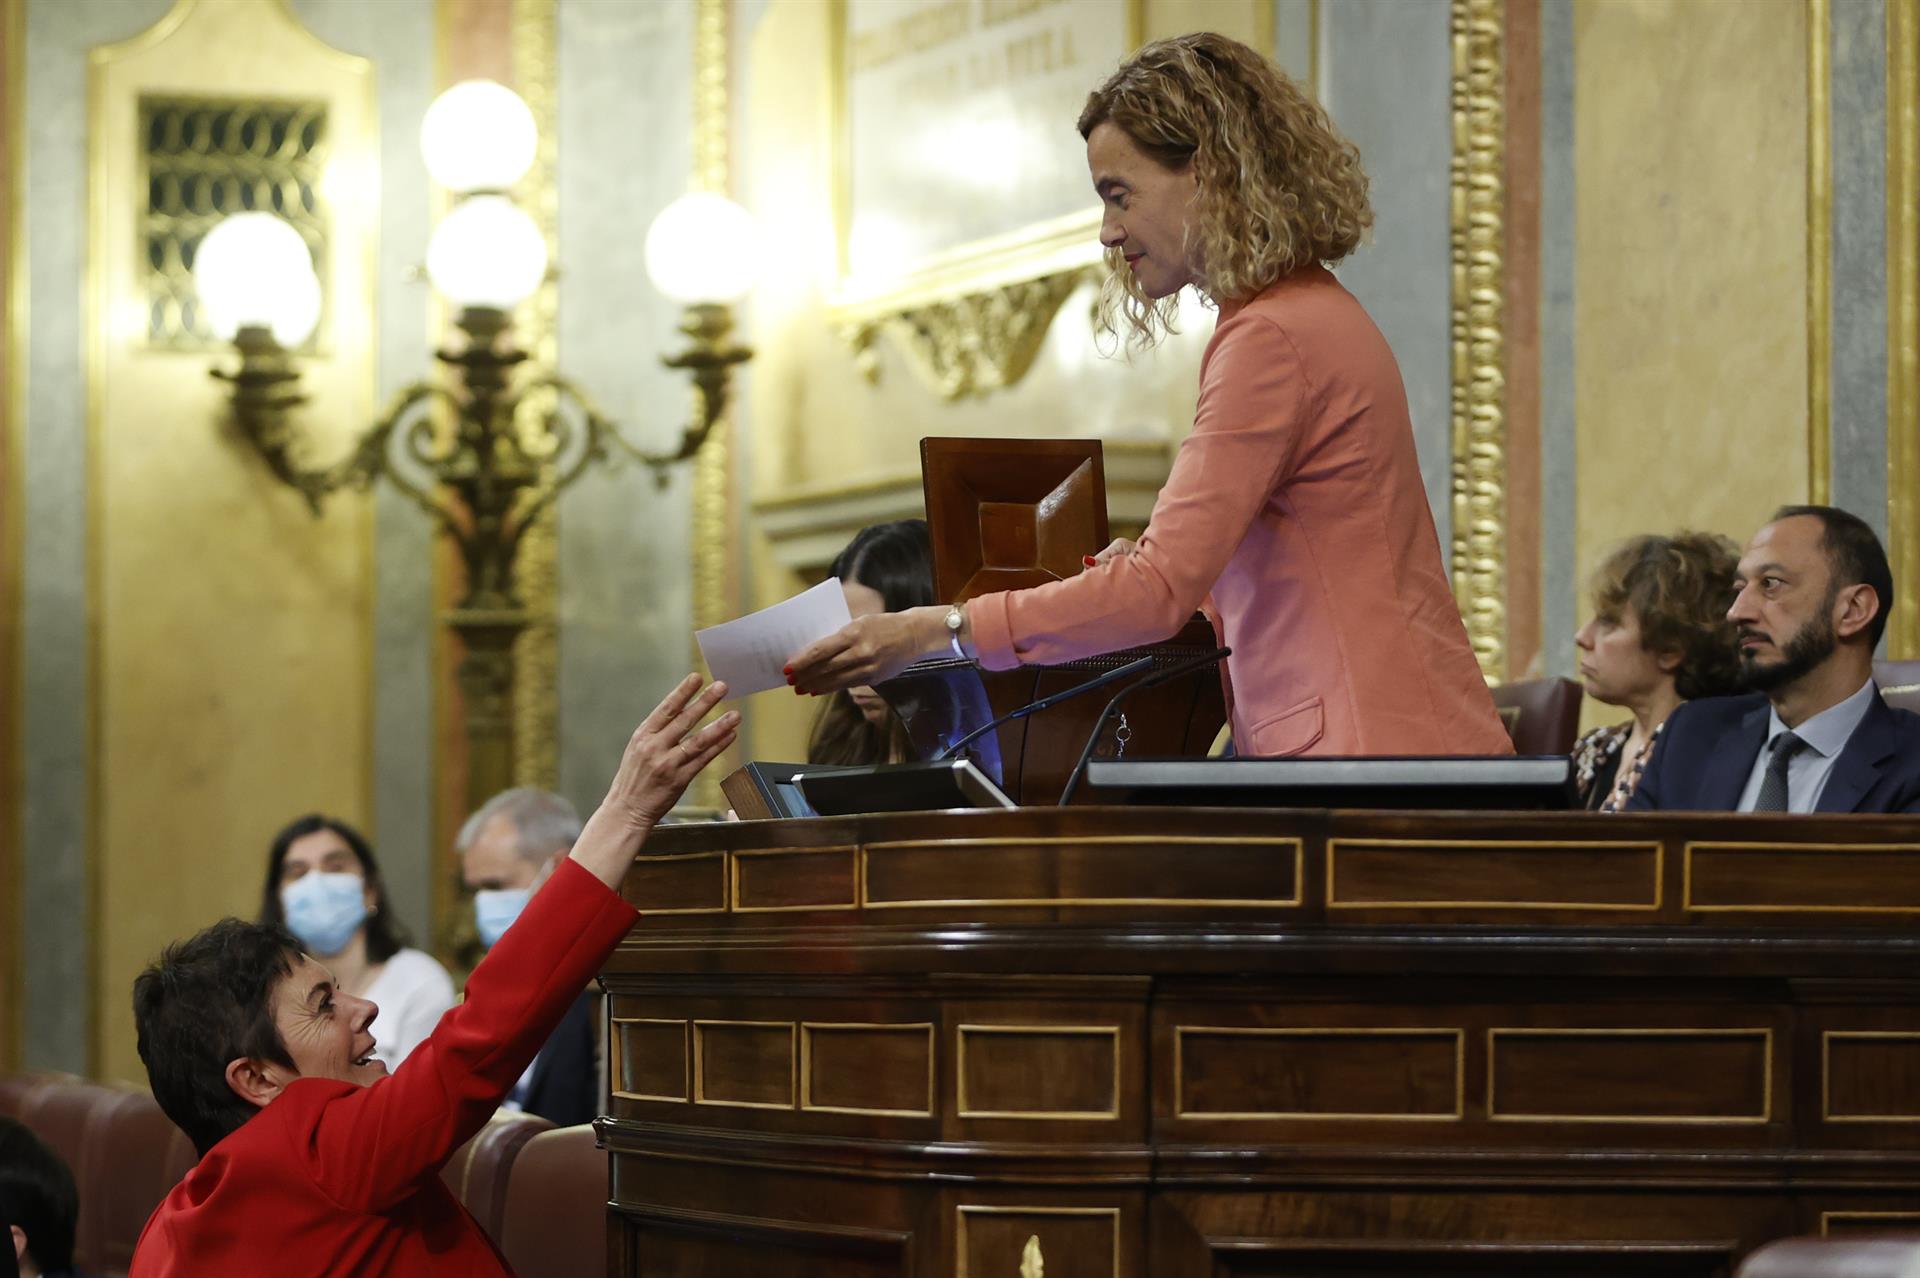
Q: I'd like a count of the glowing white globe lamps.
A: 4